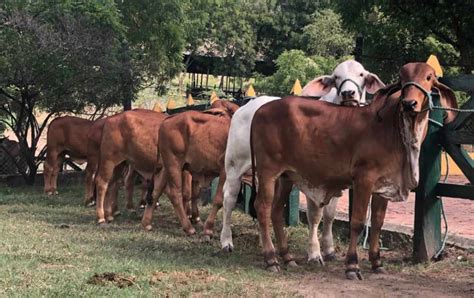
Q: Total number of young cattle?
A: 6